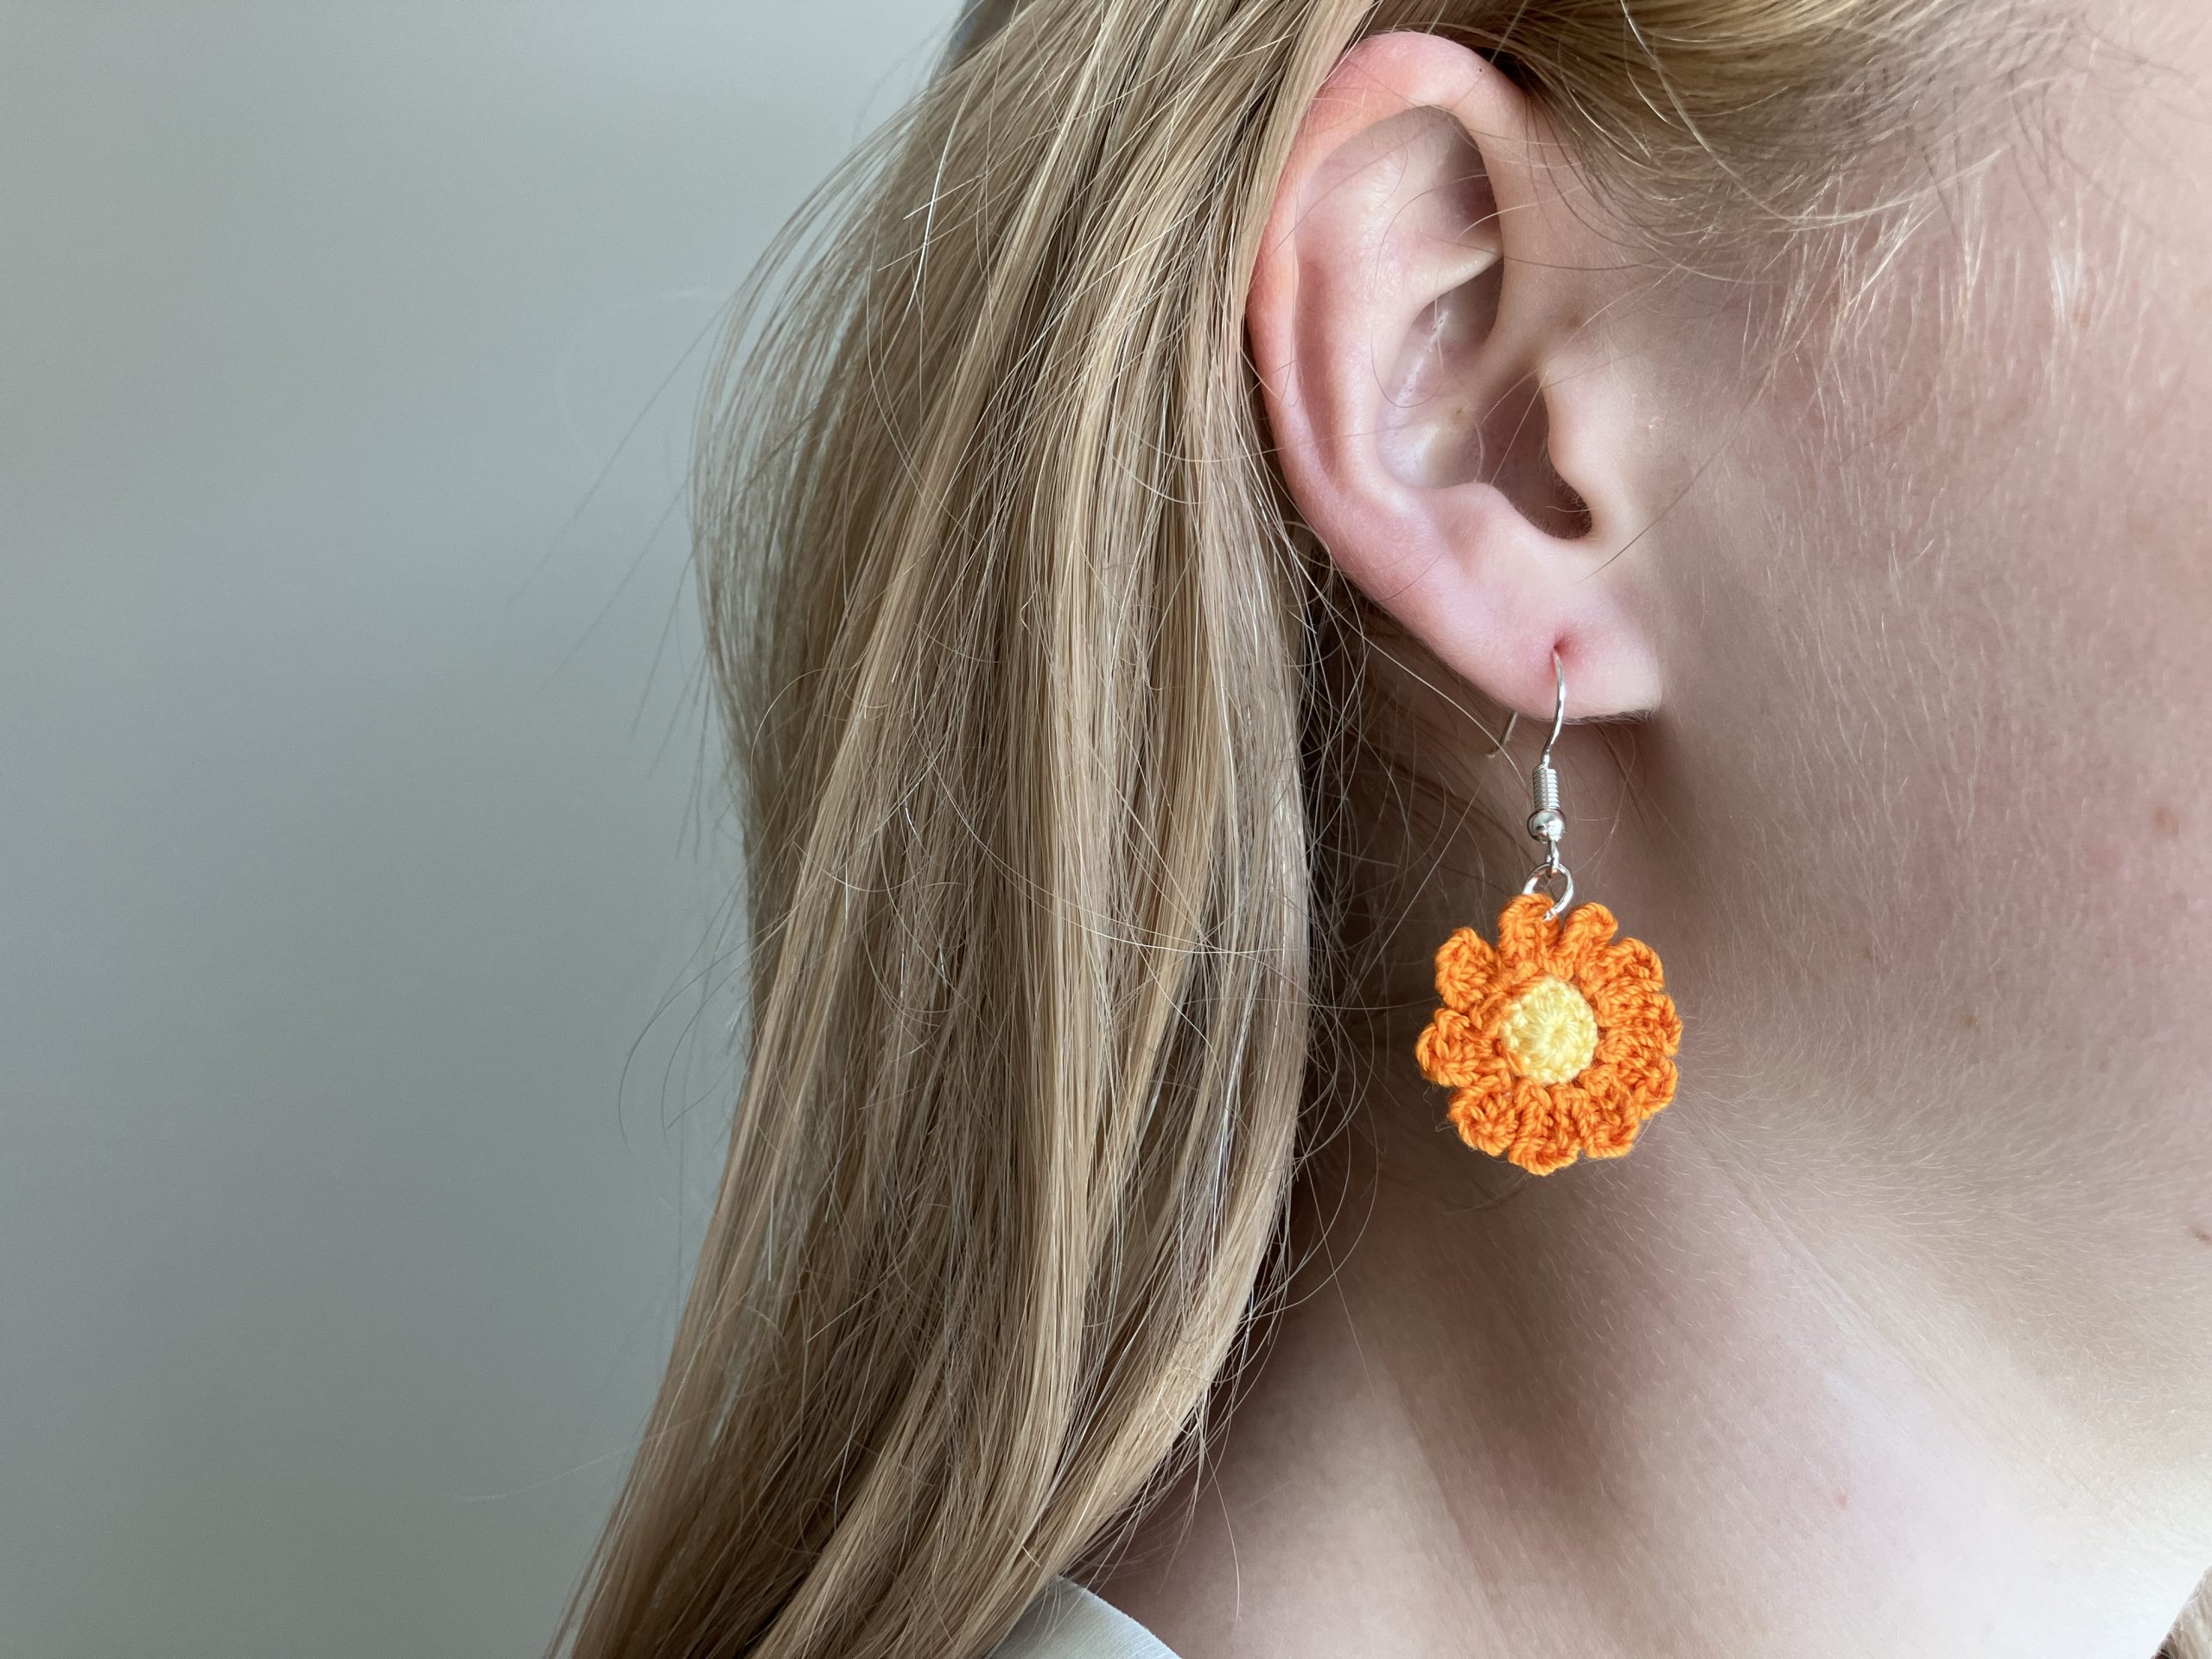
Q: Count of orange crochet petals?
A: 10